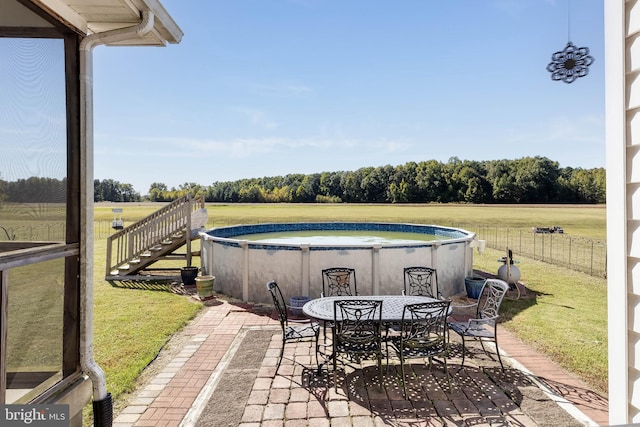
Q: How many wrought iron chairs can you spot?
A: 6